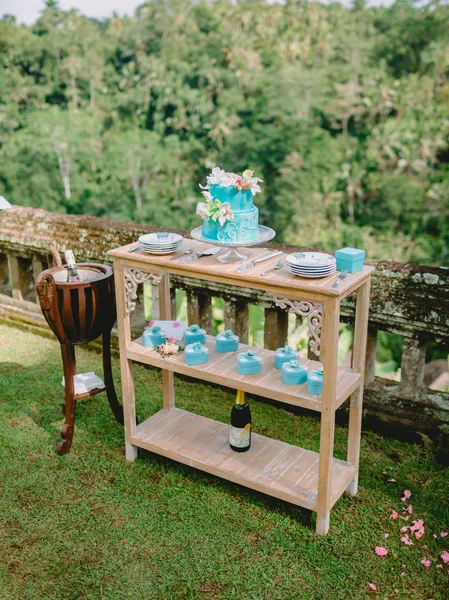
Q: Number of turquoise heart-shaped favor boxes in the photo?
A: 8